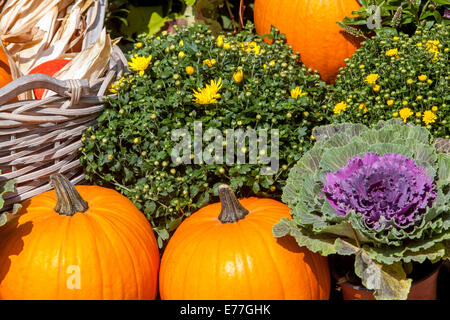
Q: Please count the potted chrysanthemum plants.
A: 2